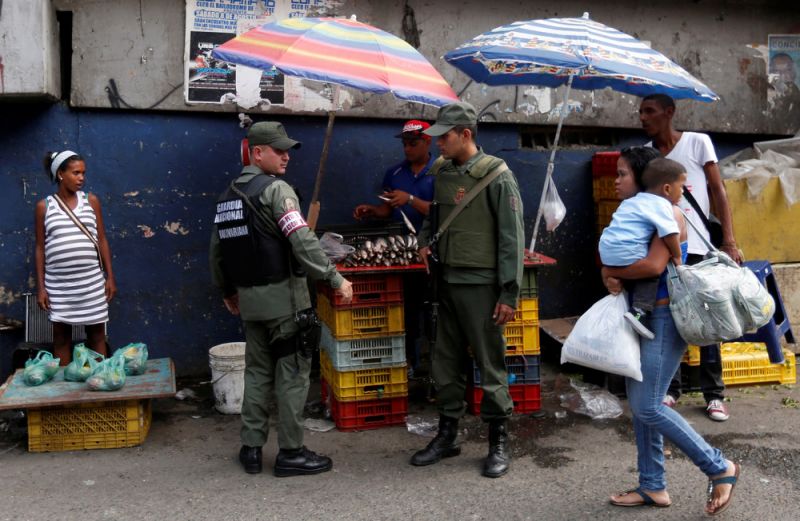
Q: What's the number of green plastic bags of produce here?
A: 4